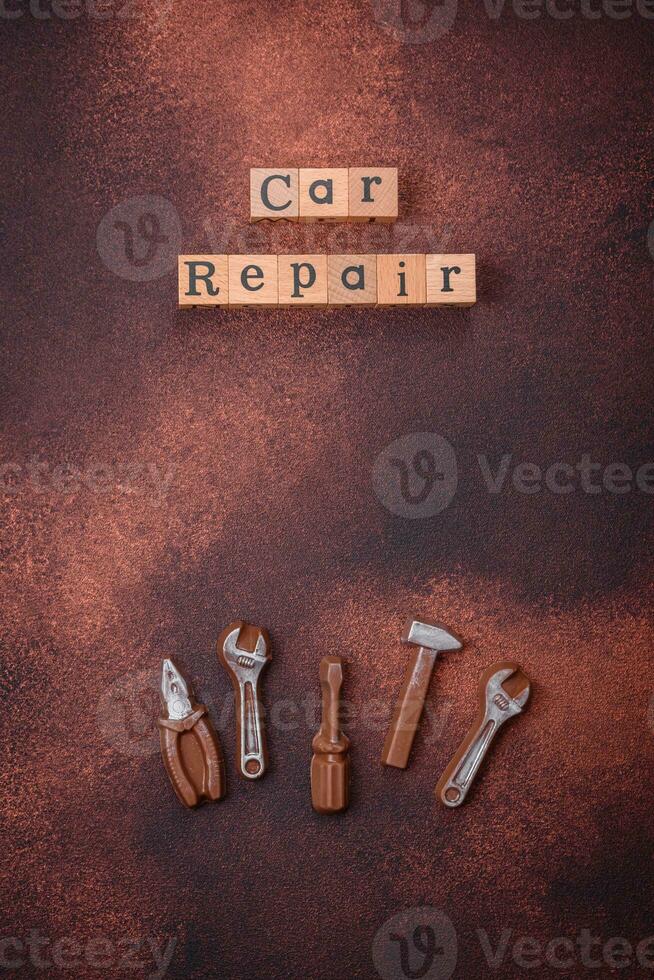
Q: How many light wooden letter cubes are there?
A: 9